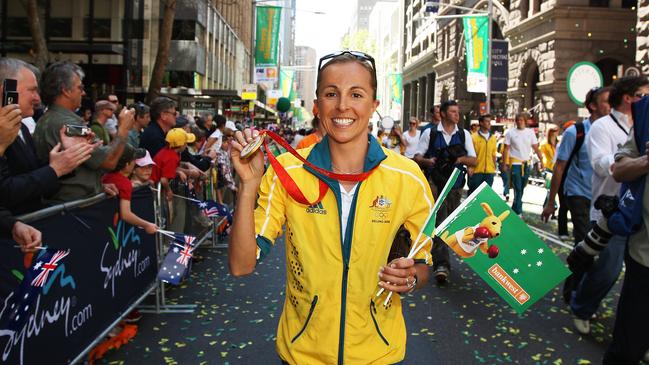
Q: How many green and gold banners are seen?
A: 4